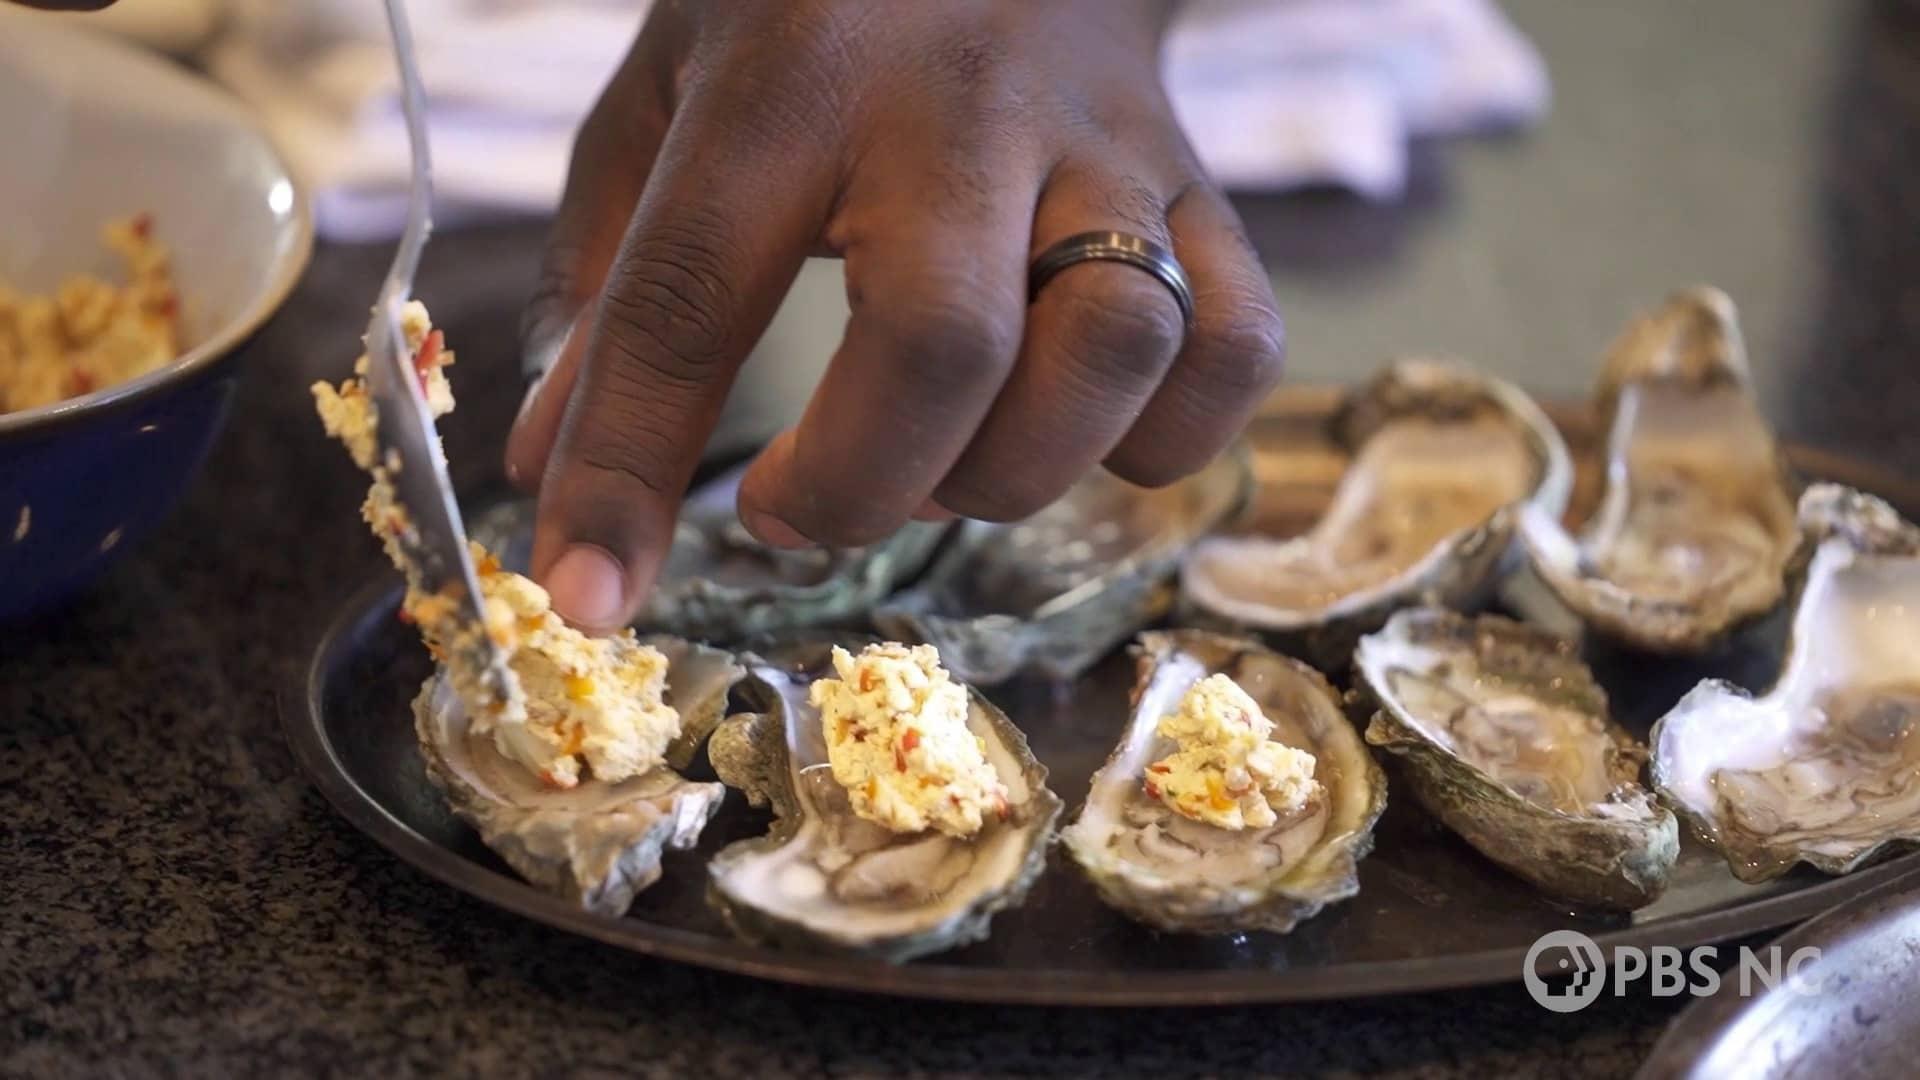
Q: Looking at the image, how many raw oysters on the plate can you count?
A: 9